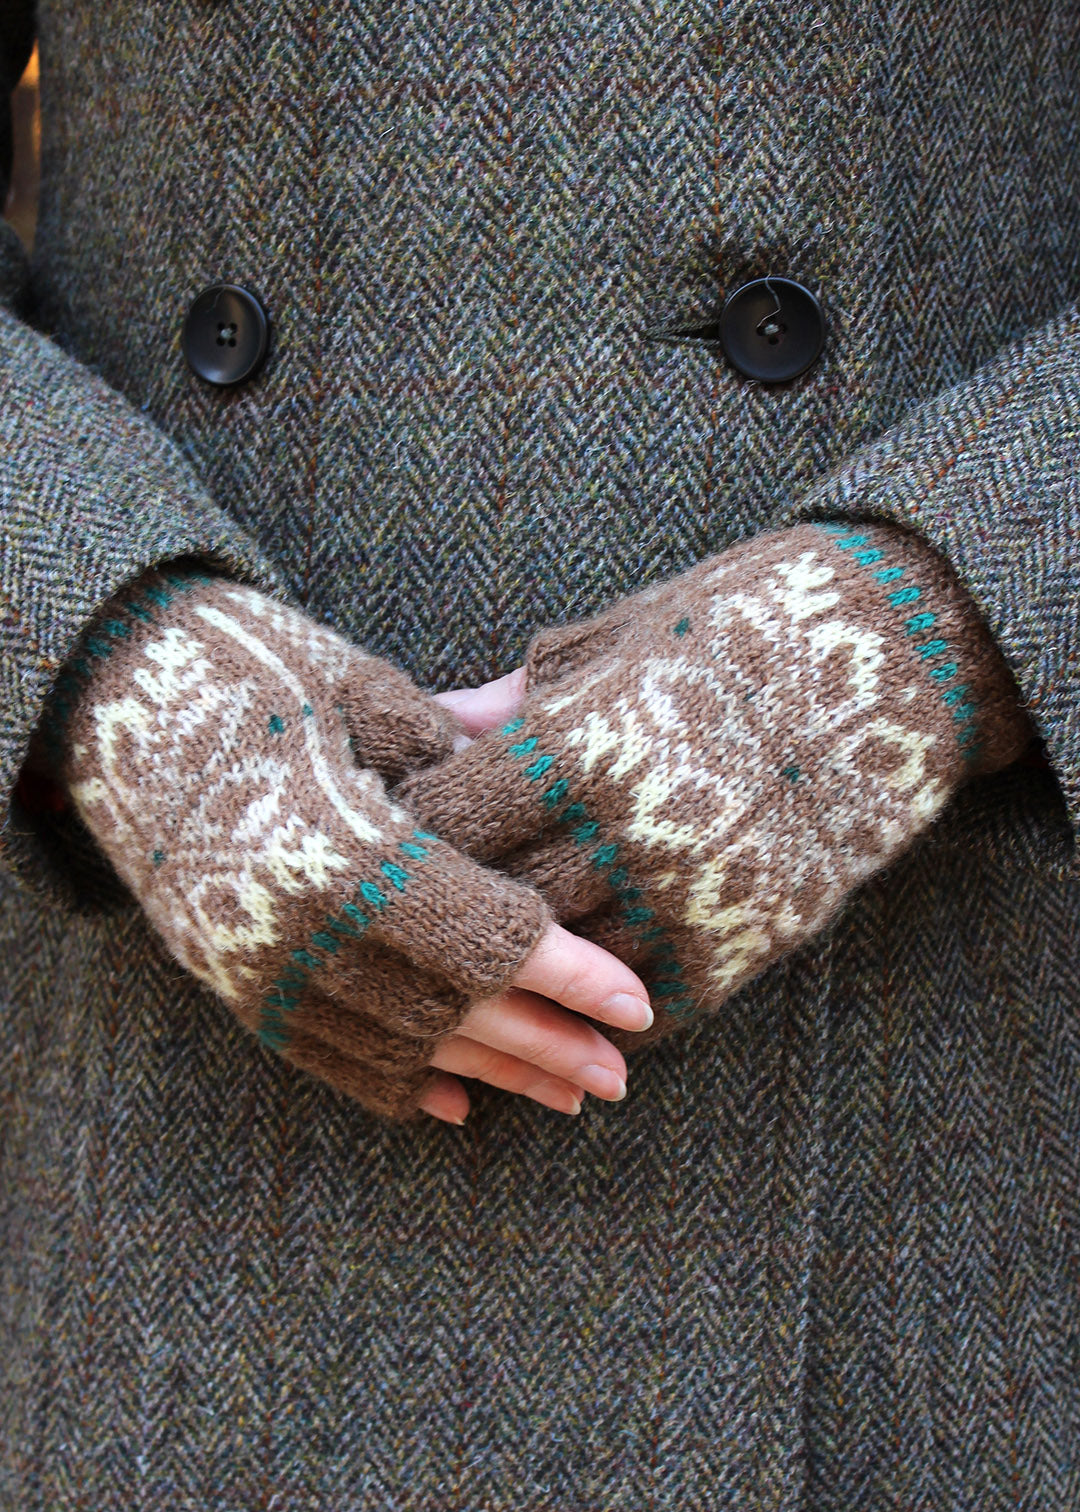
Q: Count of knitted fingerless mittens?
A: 2